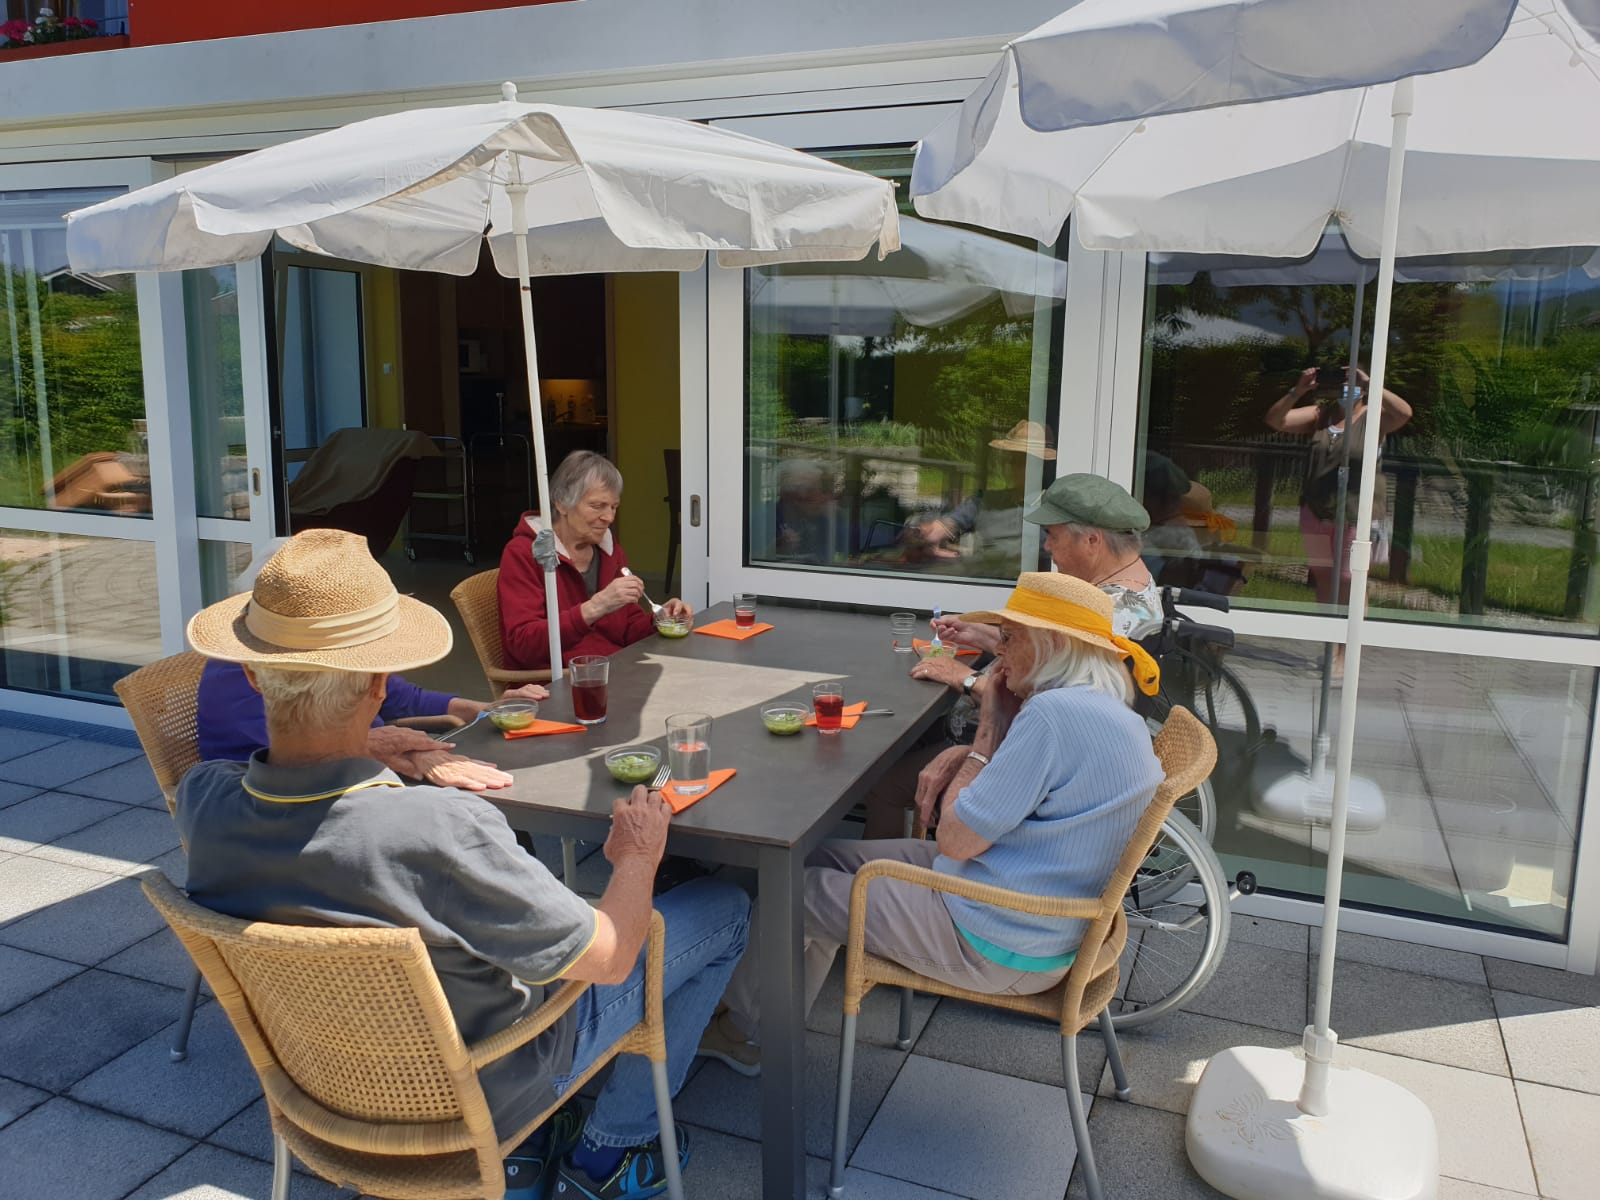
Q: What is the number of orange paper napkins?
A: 5